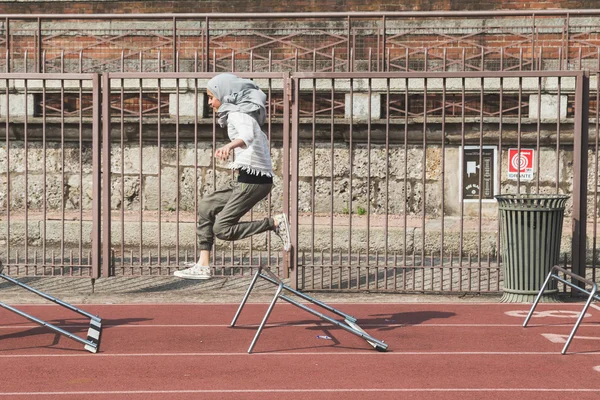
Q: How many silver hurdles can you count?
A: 3